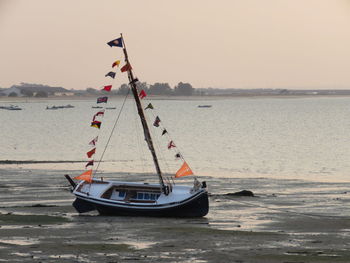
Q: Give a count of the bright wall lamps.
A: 0